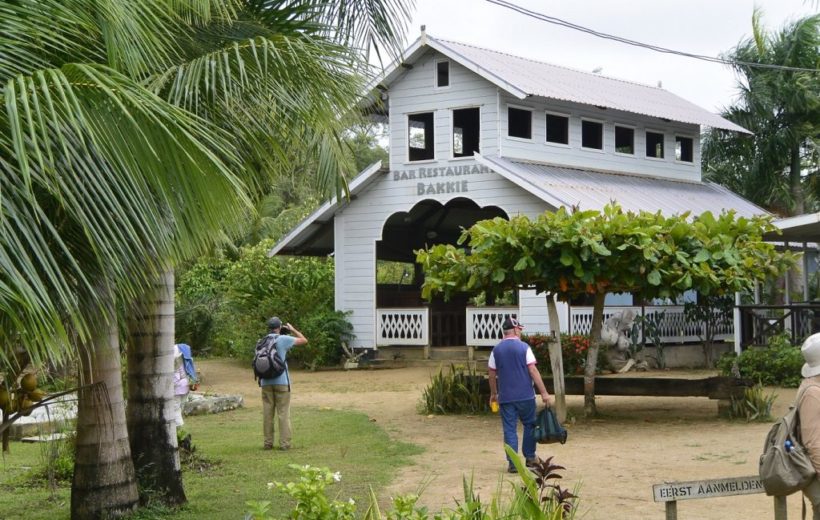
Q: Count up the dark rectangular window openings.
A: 9